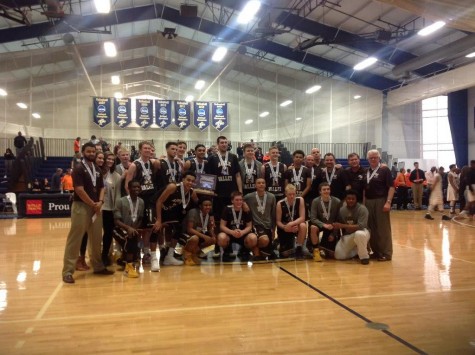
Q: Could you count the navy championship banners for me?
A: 7